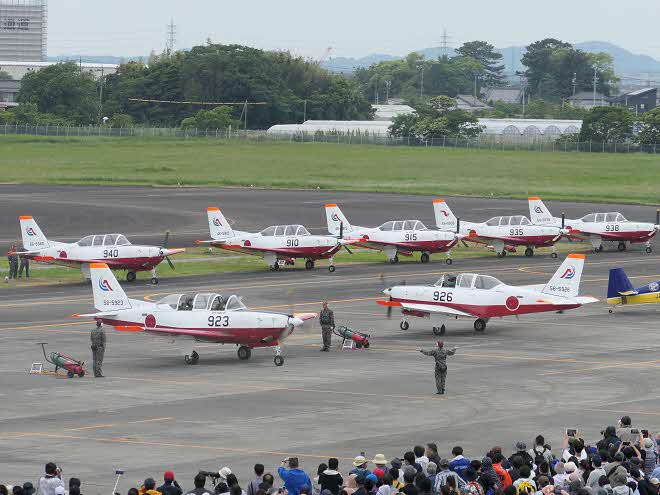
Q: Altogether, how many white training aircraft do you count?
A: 7